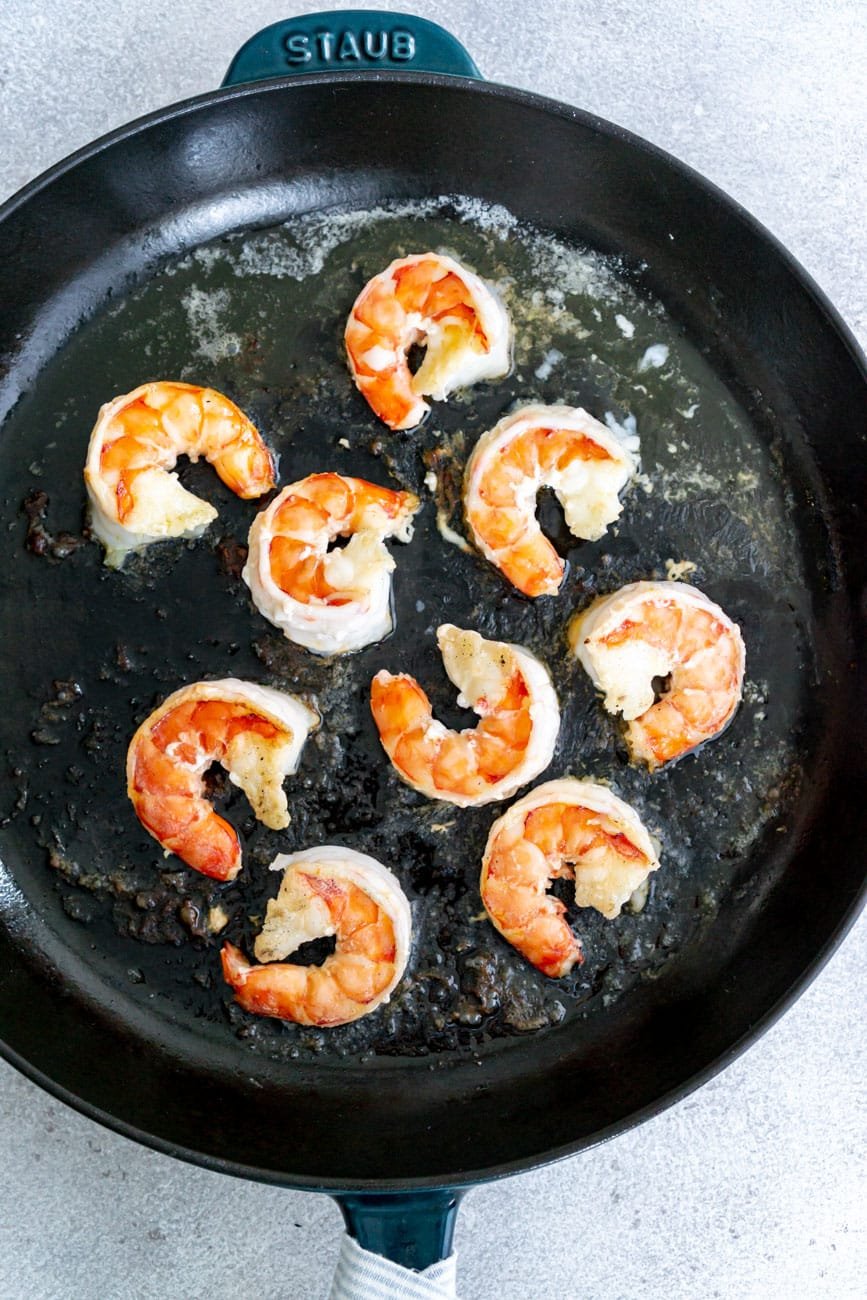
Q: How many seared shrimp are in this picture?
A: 9